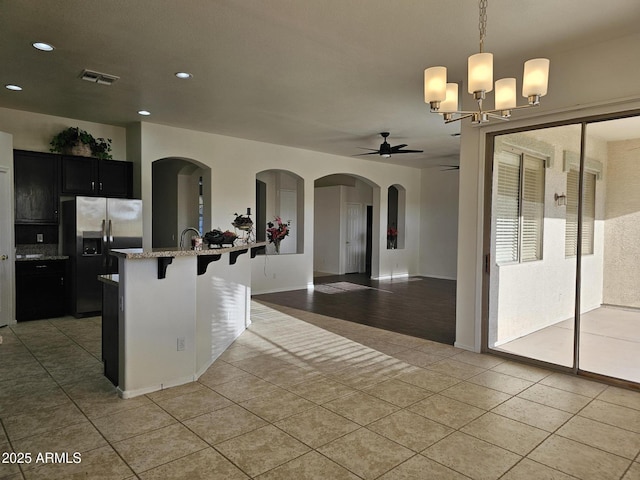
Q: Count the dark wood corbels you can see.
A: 4